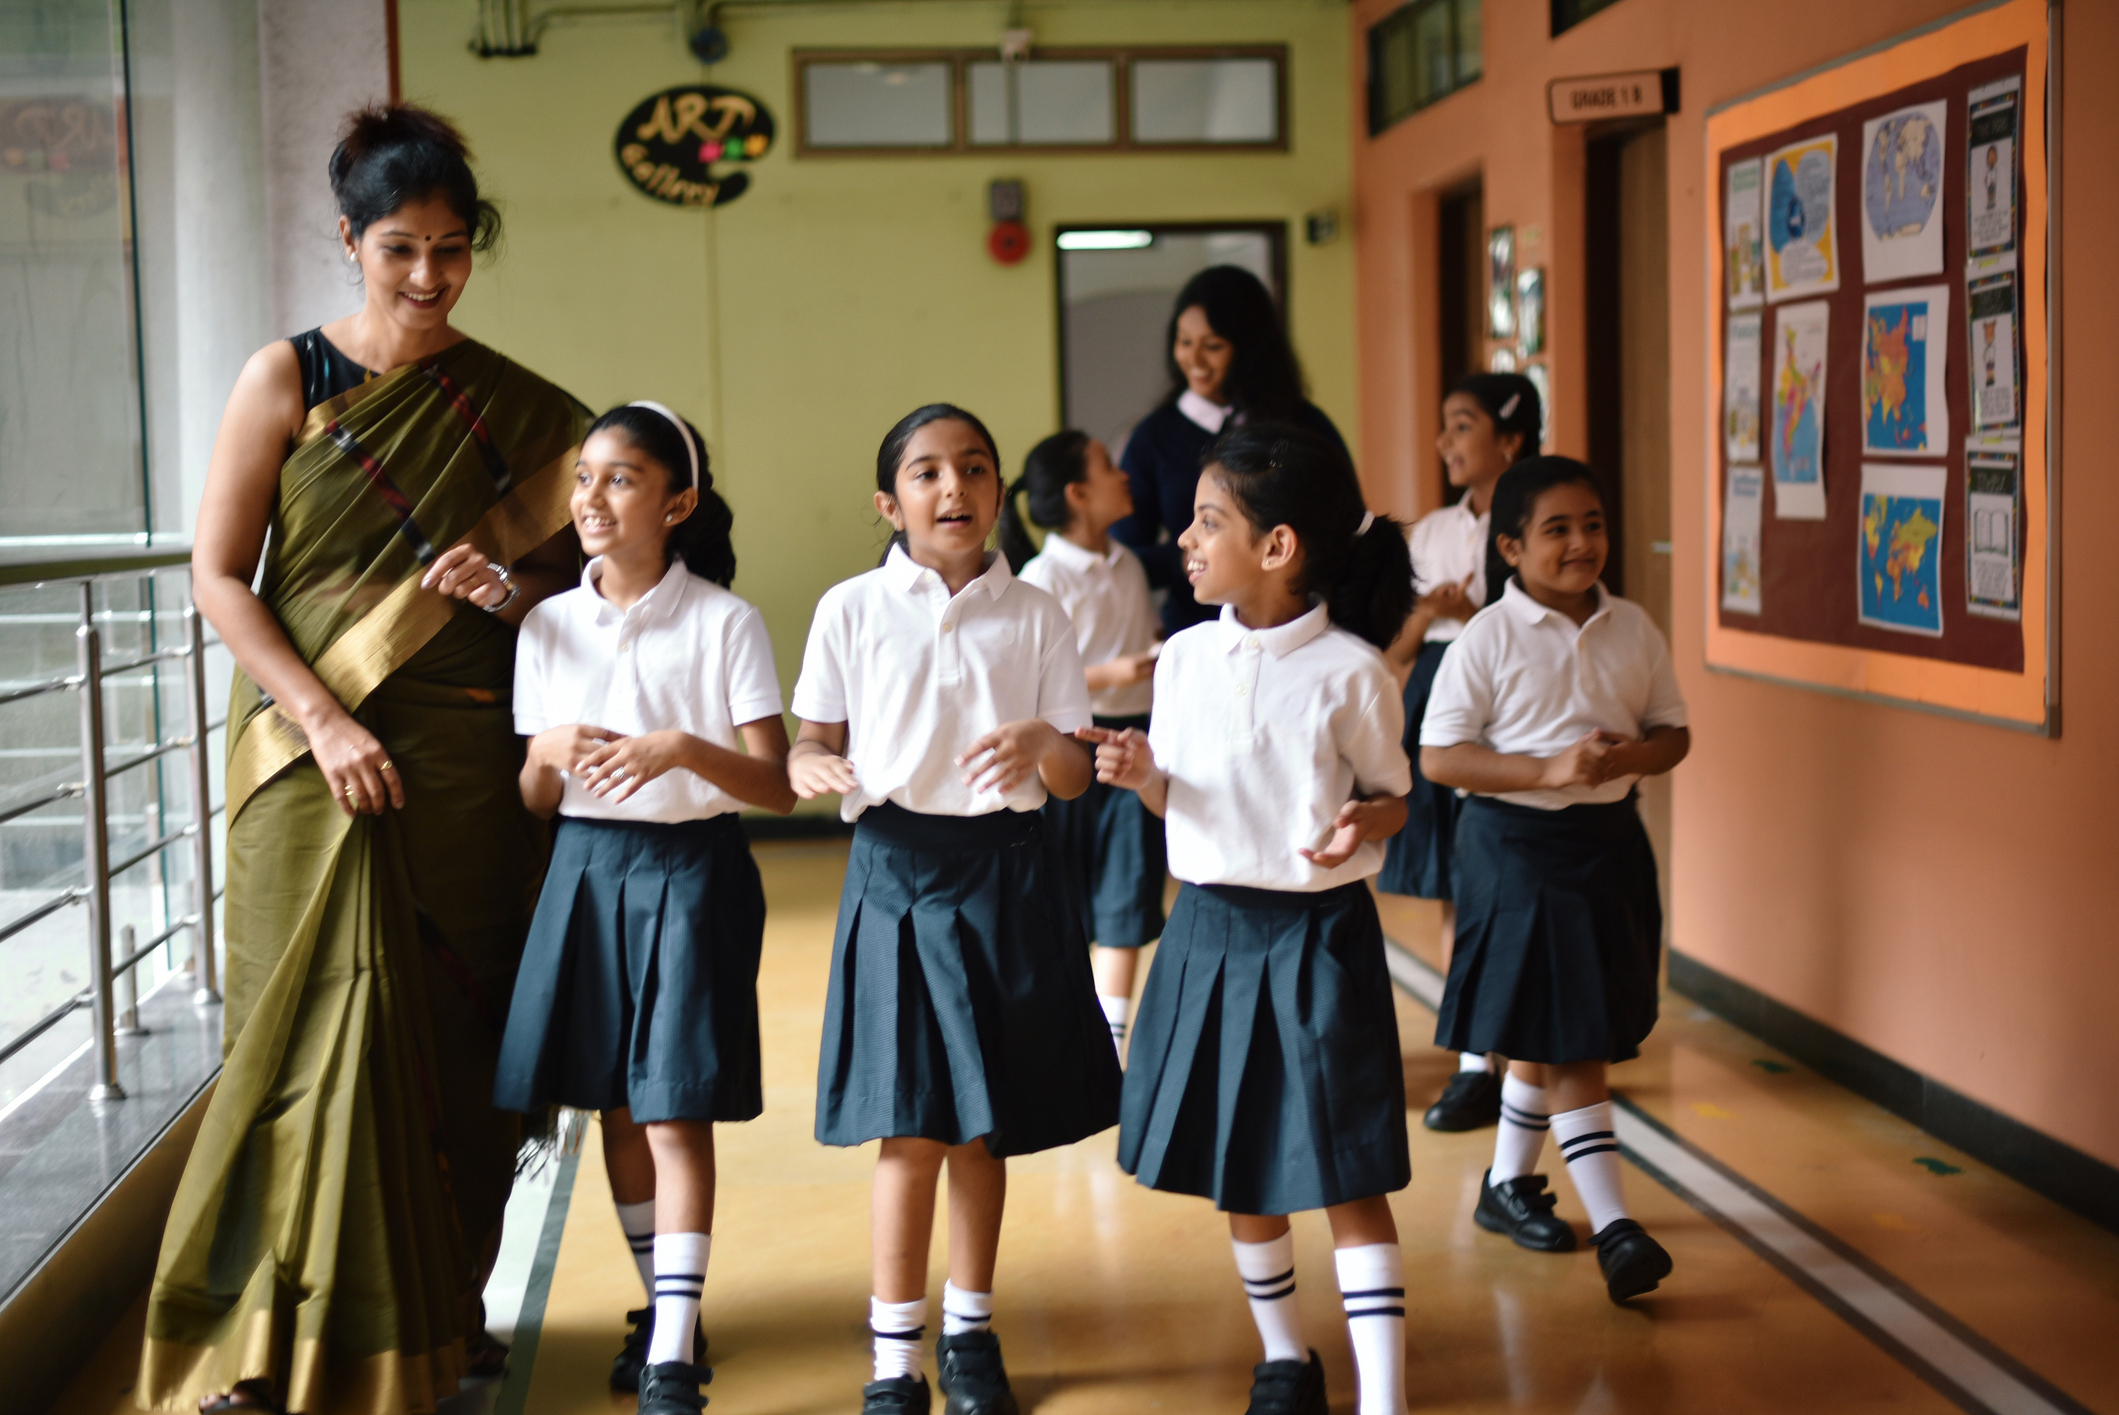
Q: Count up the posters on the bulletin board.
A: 11